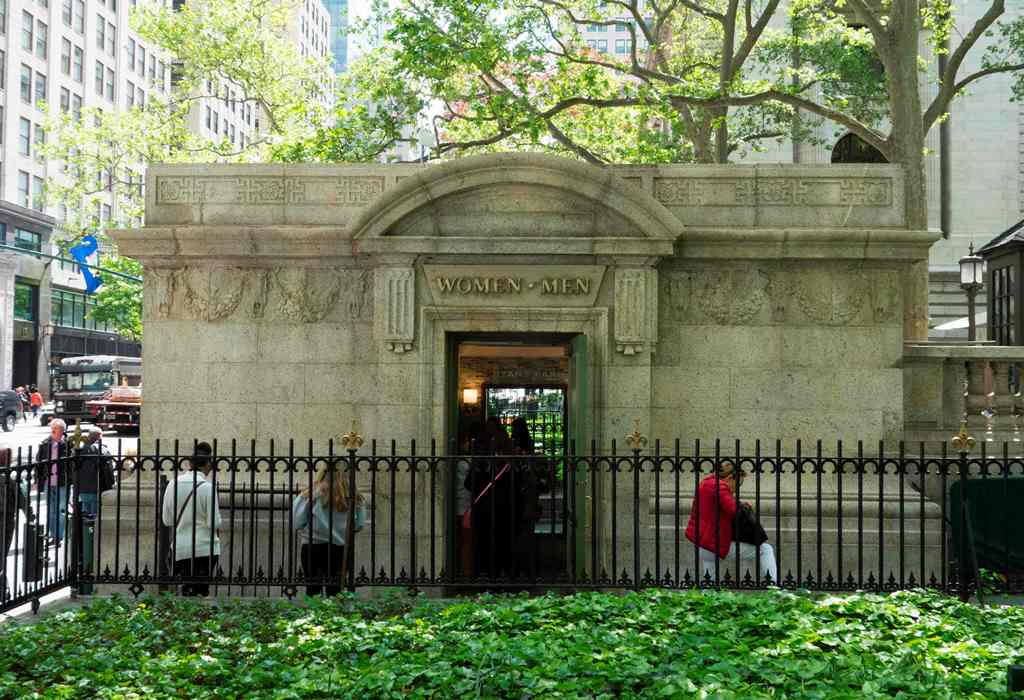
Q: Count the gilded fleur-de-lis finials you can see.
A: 4